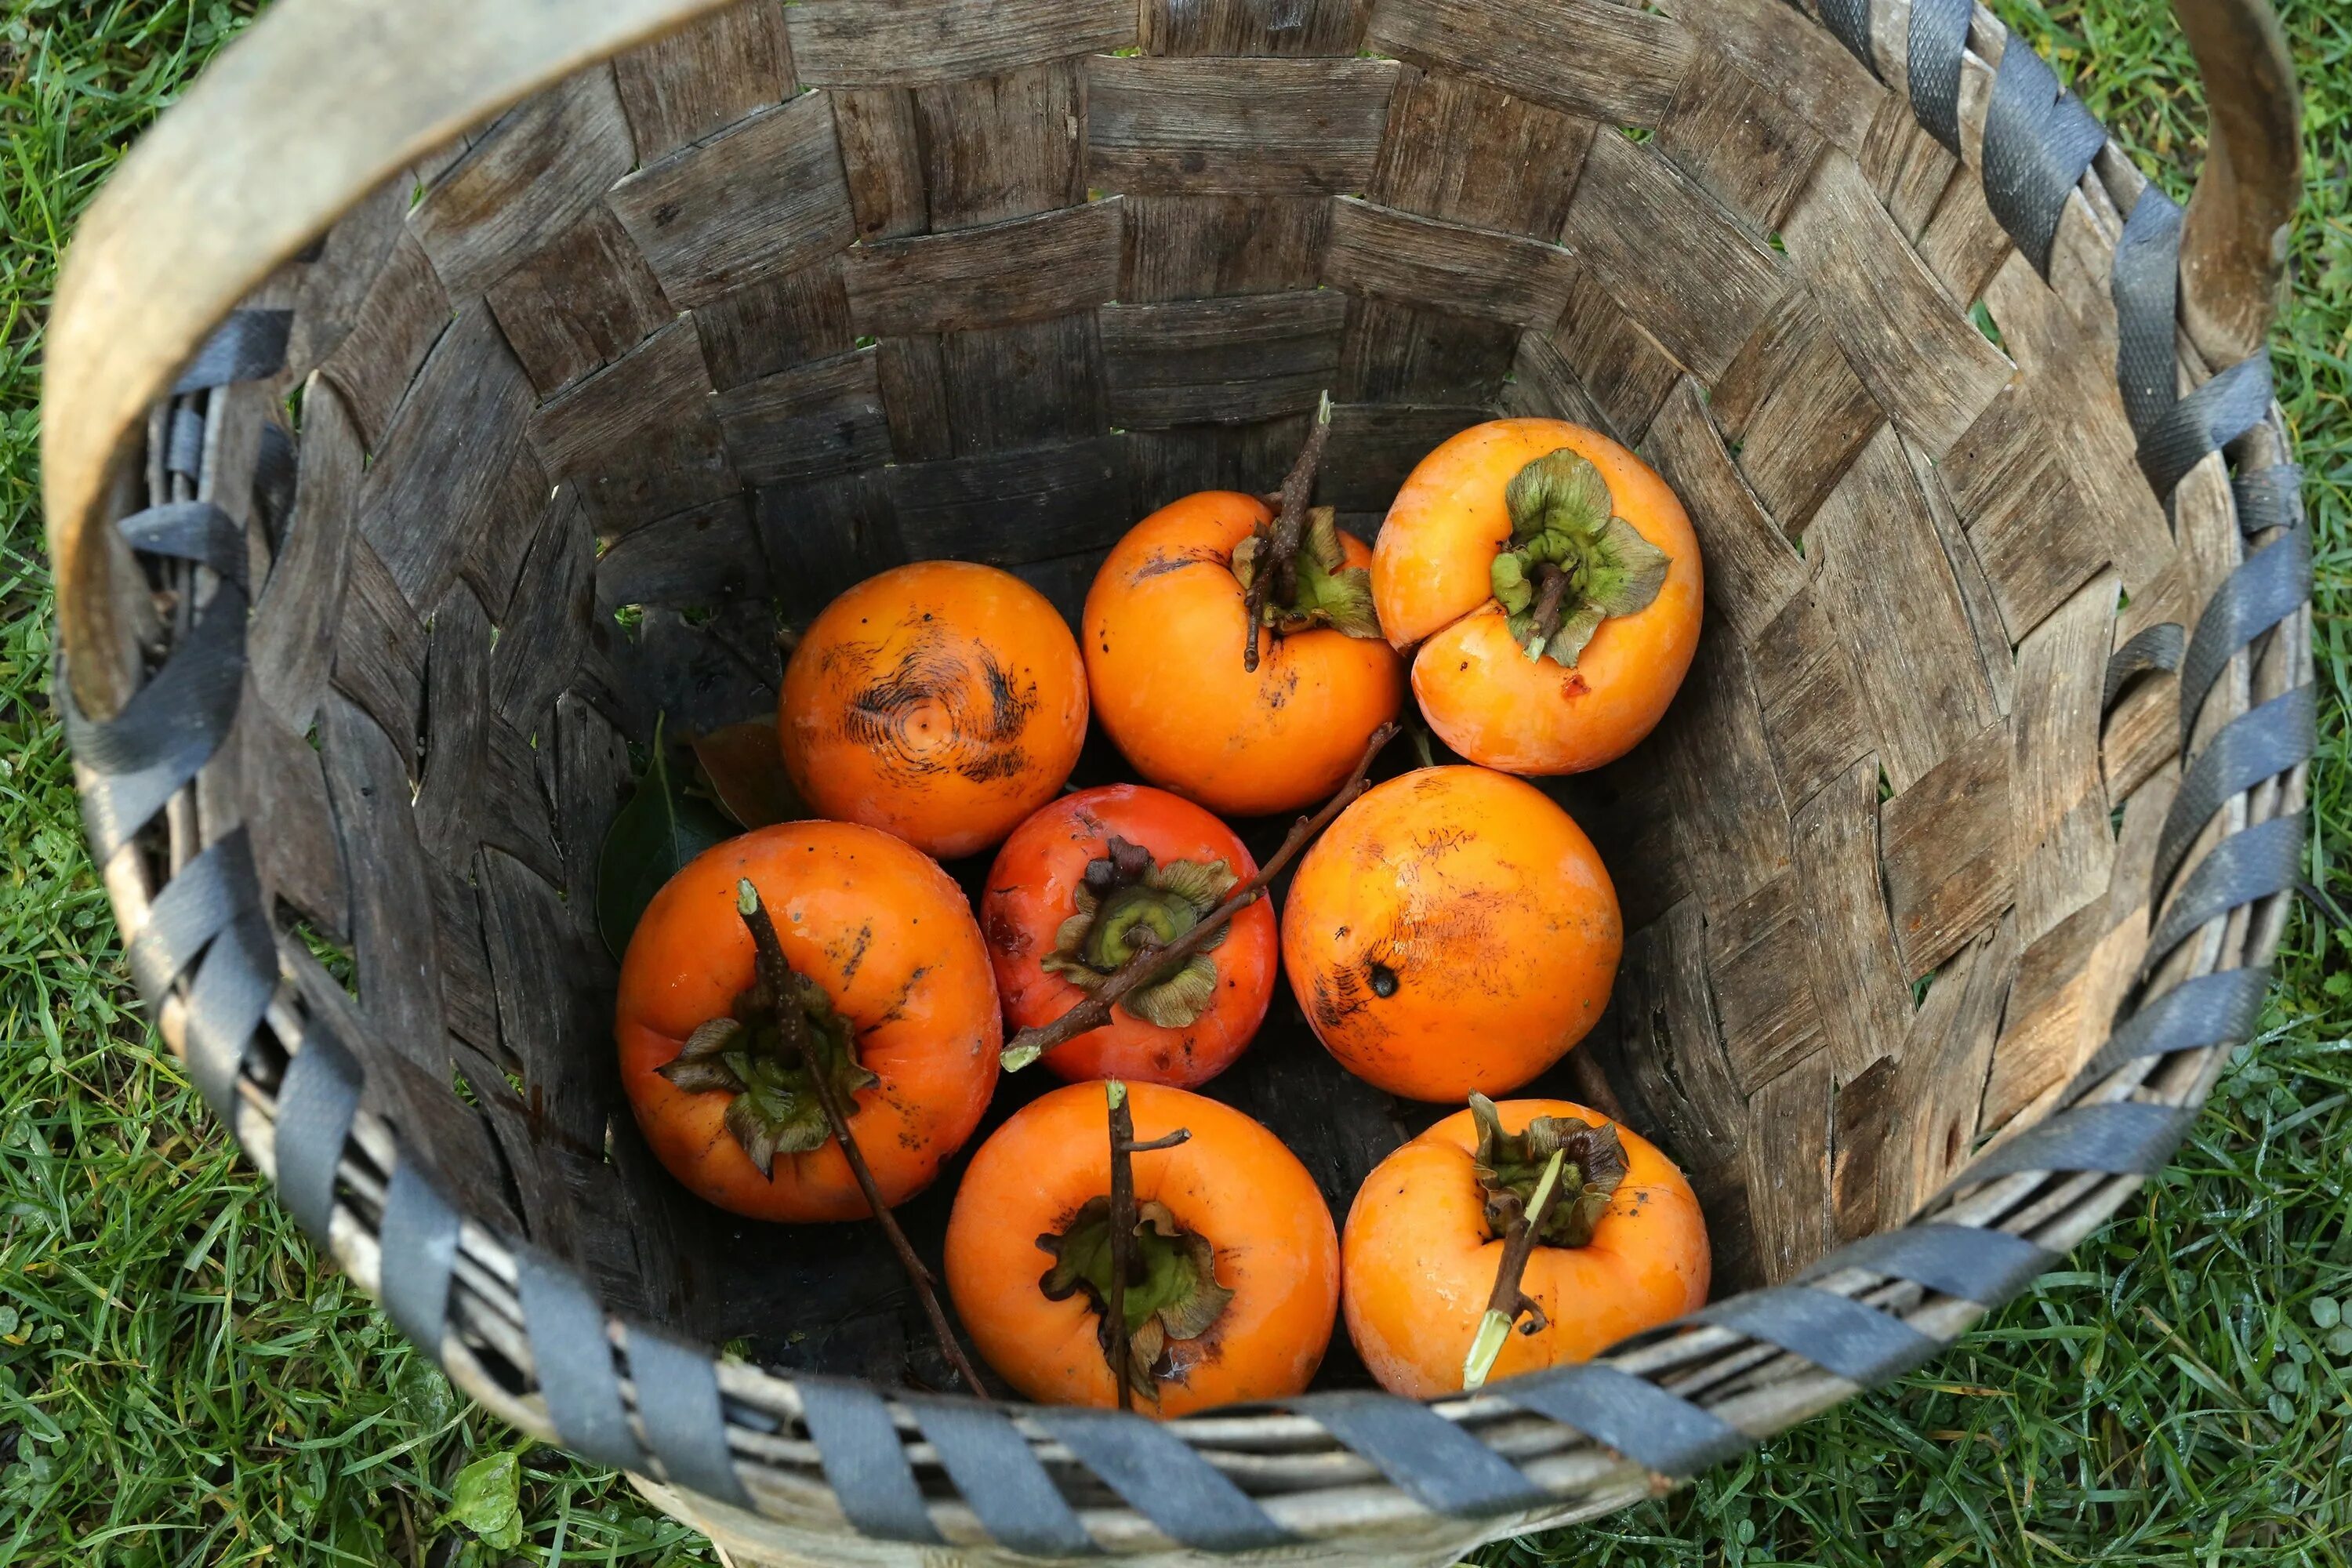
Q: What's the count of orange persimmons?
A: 7